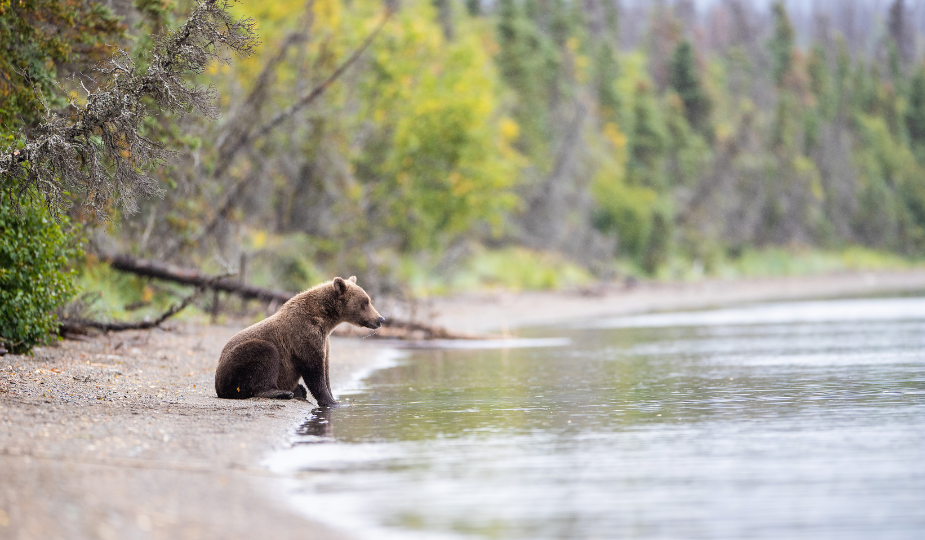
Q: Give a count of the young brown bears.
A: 1